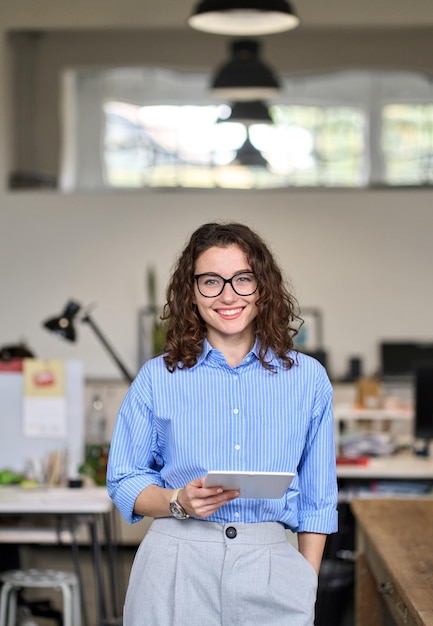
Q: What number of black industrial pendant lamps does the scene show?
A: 4